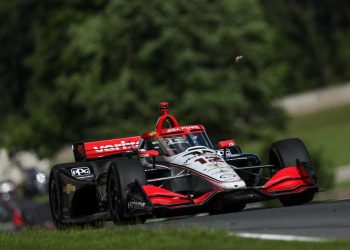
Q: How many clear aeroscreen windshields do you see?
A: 1